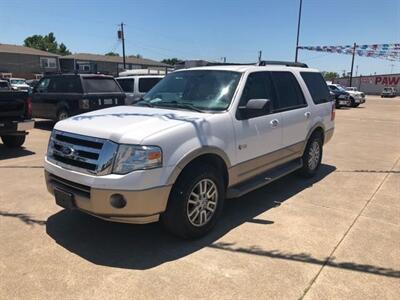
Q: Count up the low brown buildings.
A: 2